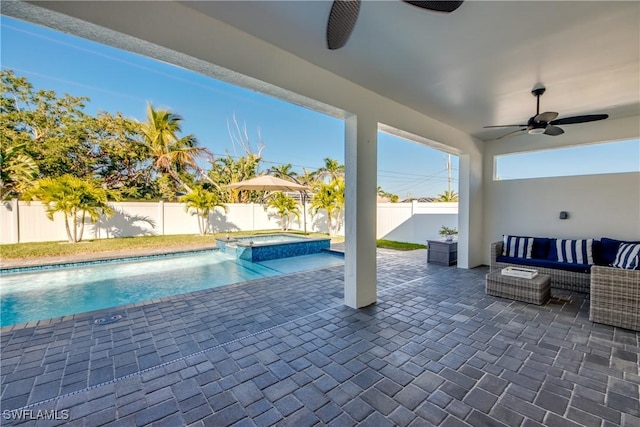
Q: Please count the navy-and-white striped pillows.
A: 3